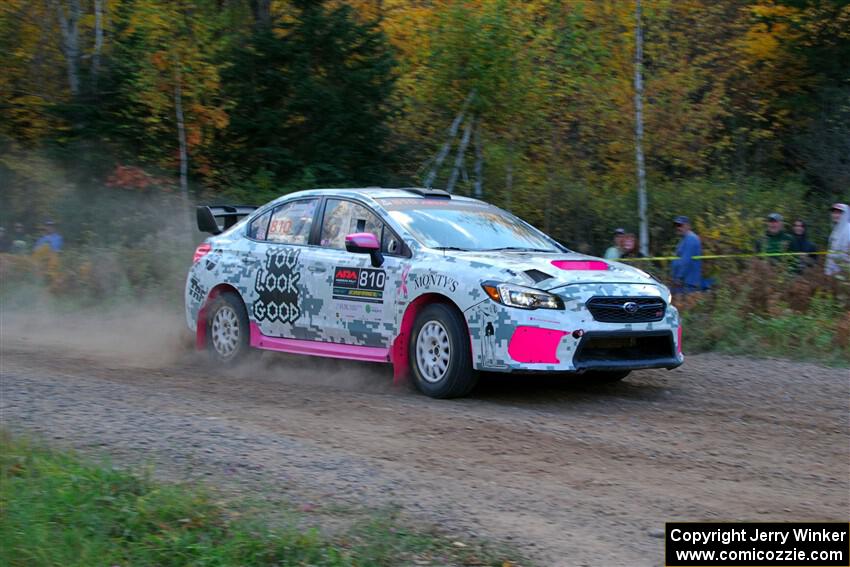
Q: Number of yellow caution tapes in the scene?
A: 1